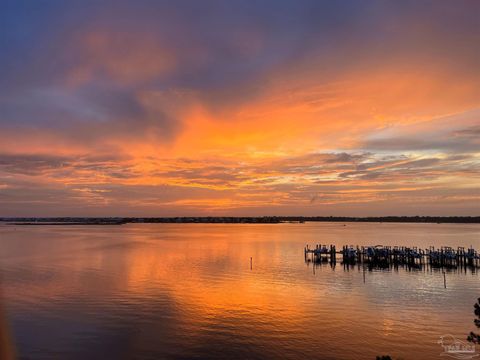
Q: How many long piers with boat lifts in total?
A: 1